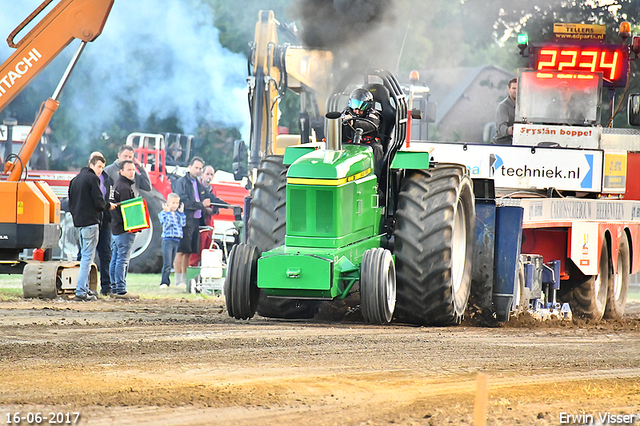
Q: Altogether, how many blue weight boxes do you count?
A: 2